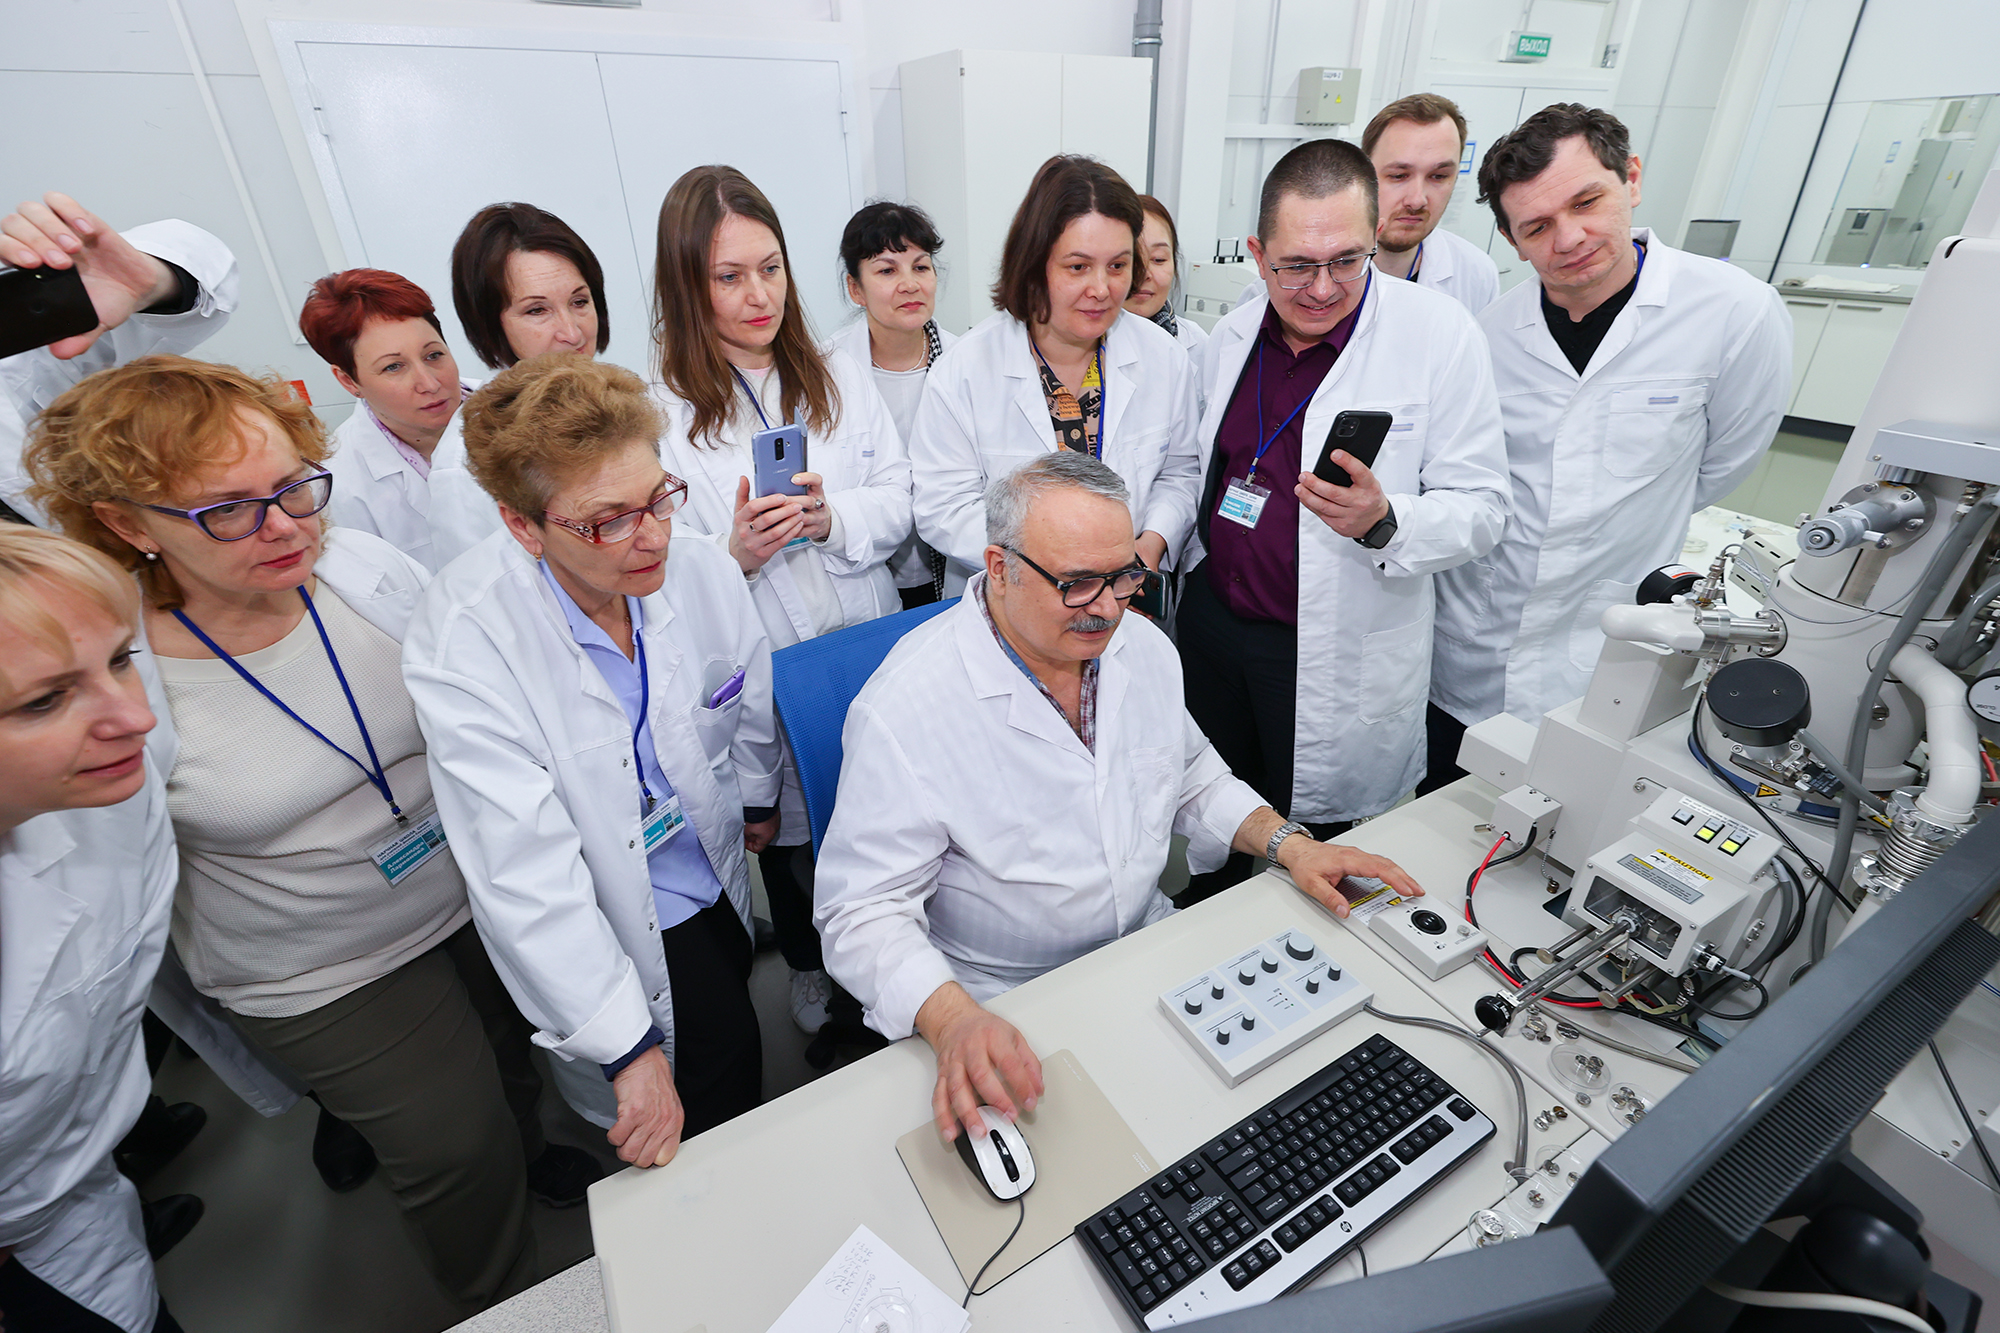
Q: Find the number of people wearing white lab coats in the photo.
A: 14